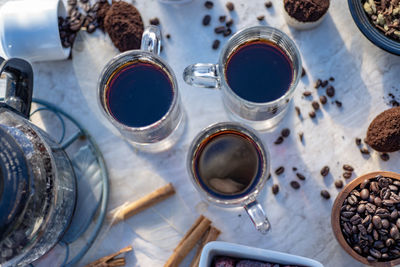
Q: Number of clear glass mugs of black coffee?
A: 3